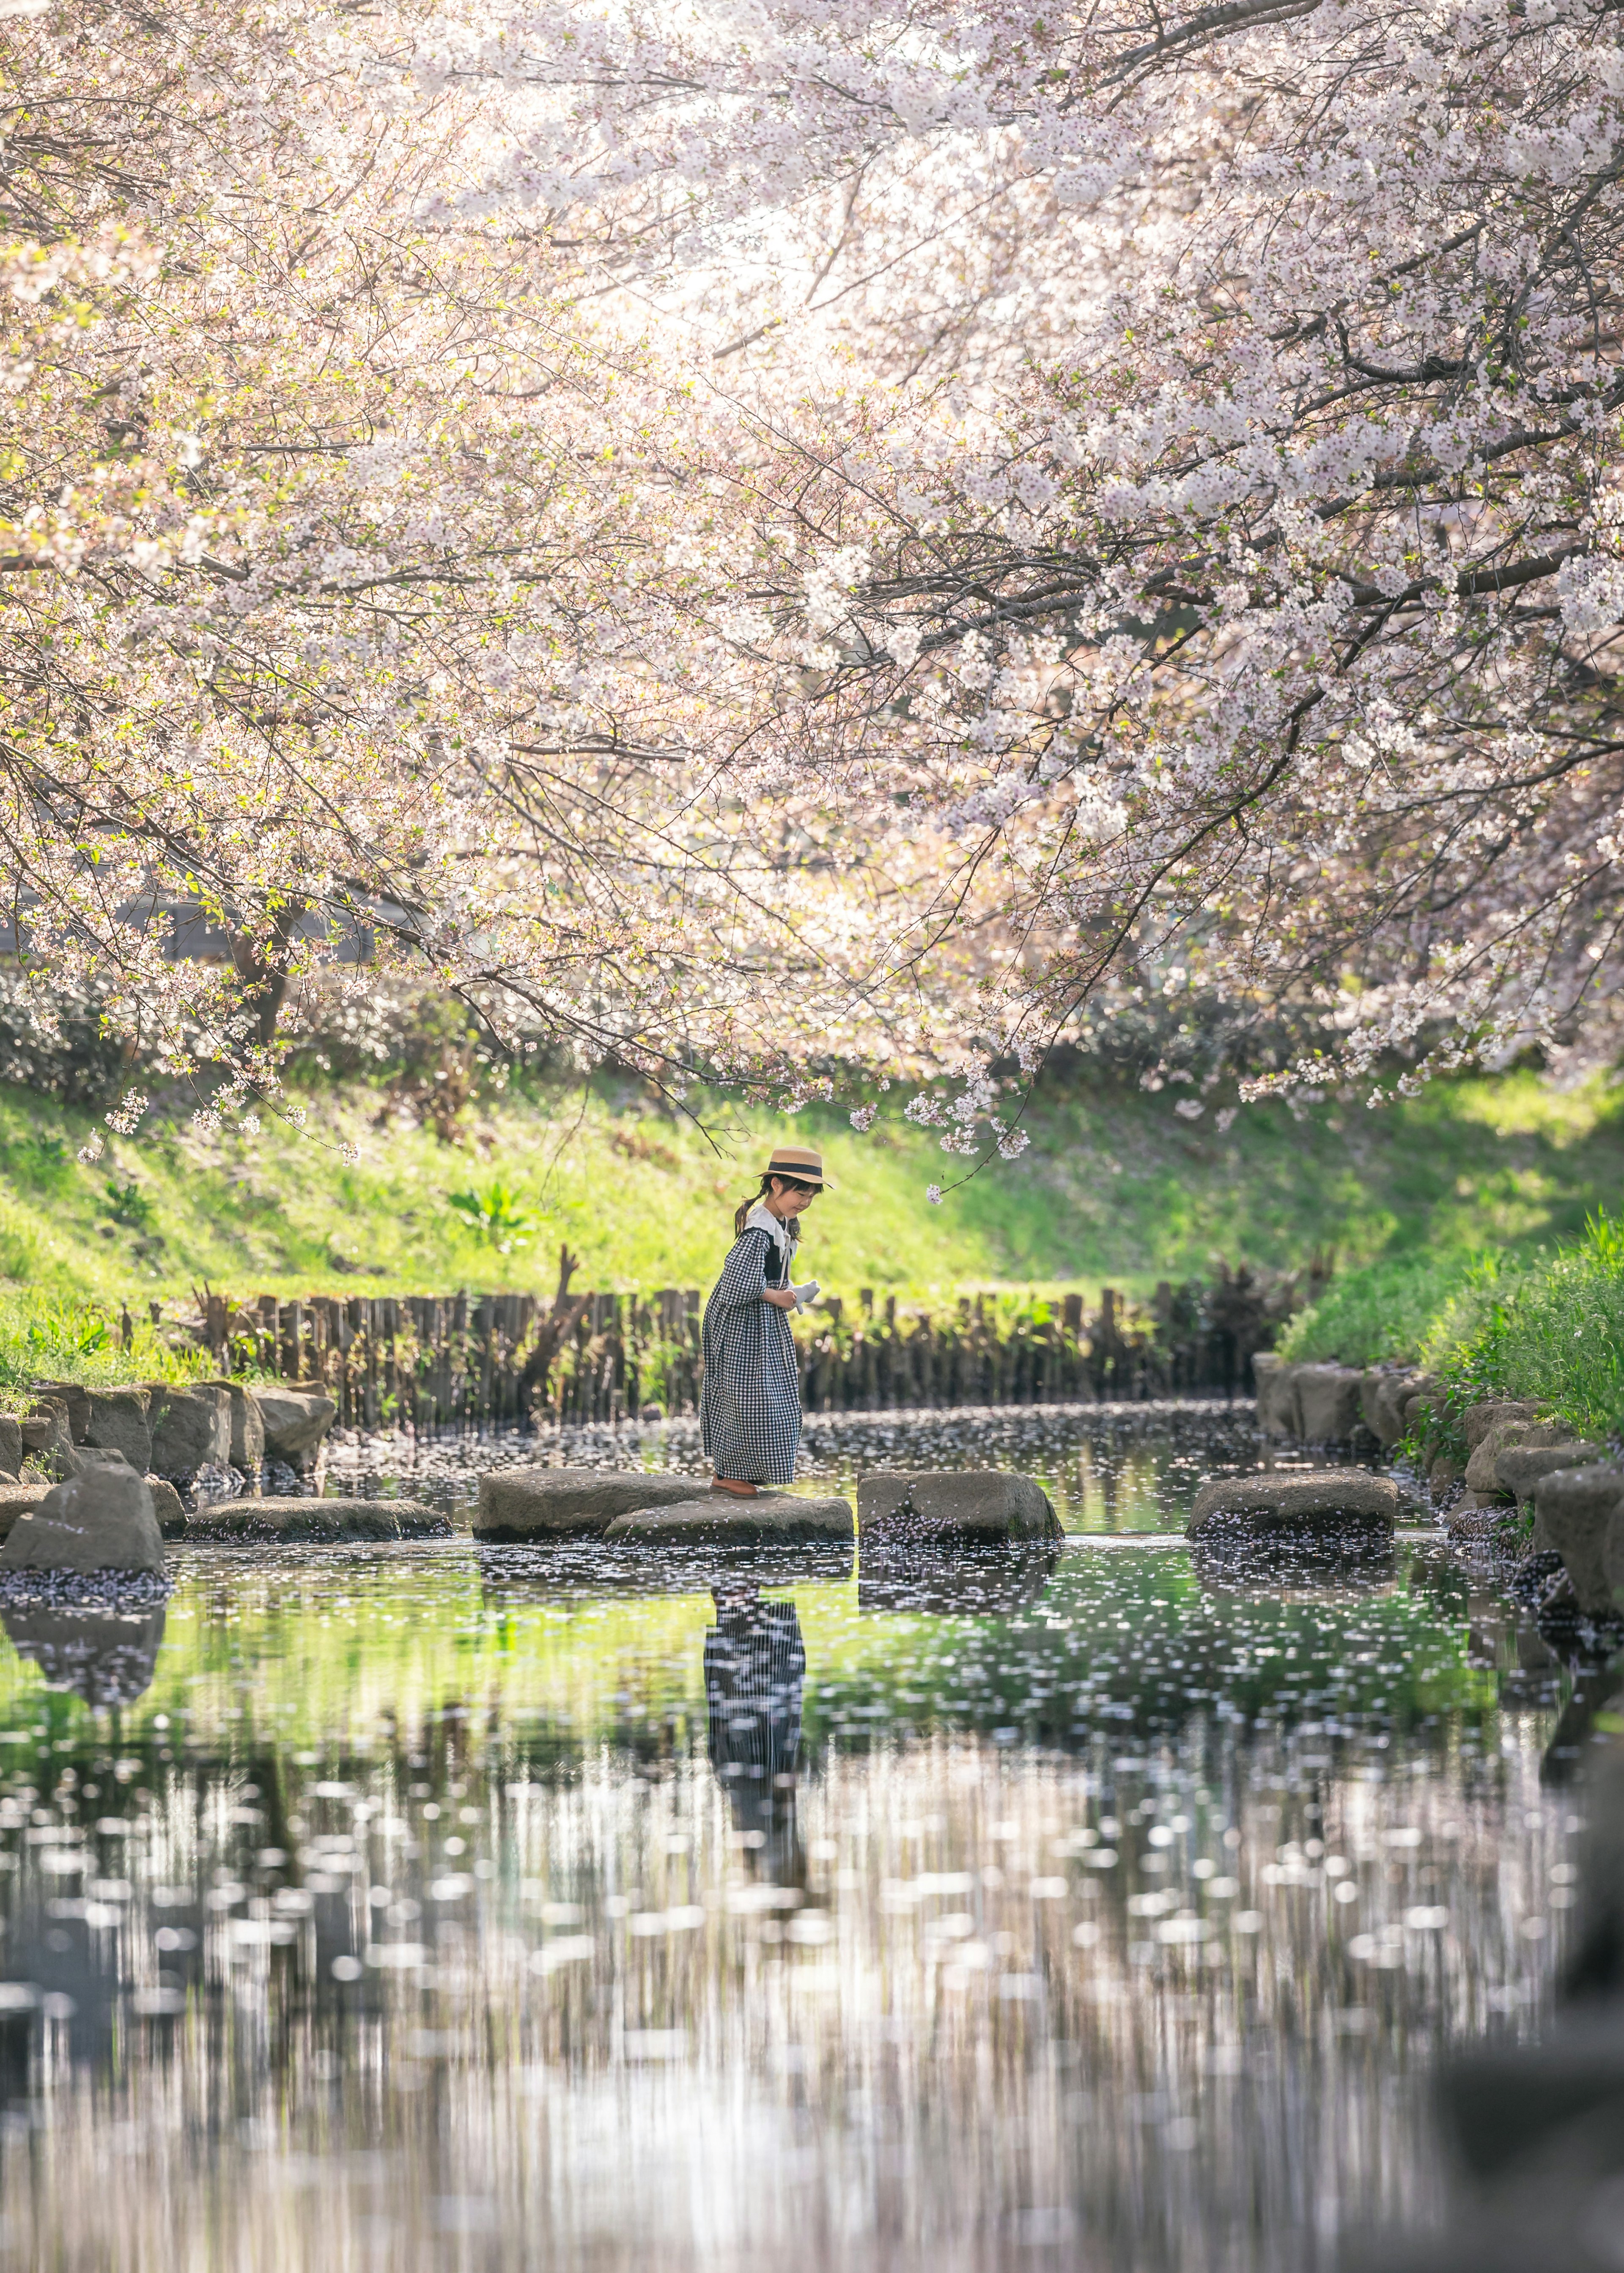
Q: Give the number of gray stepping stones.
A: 5